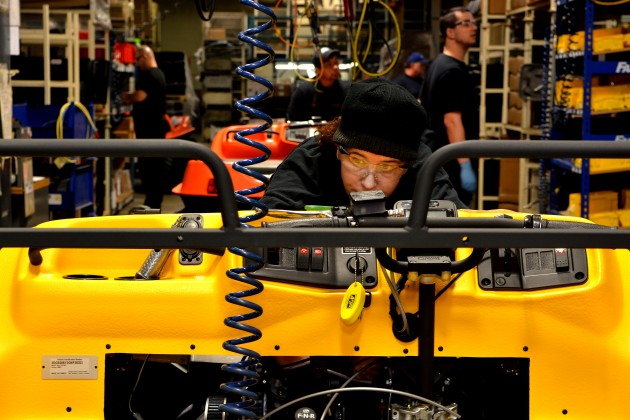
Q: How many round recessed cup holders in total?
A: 2